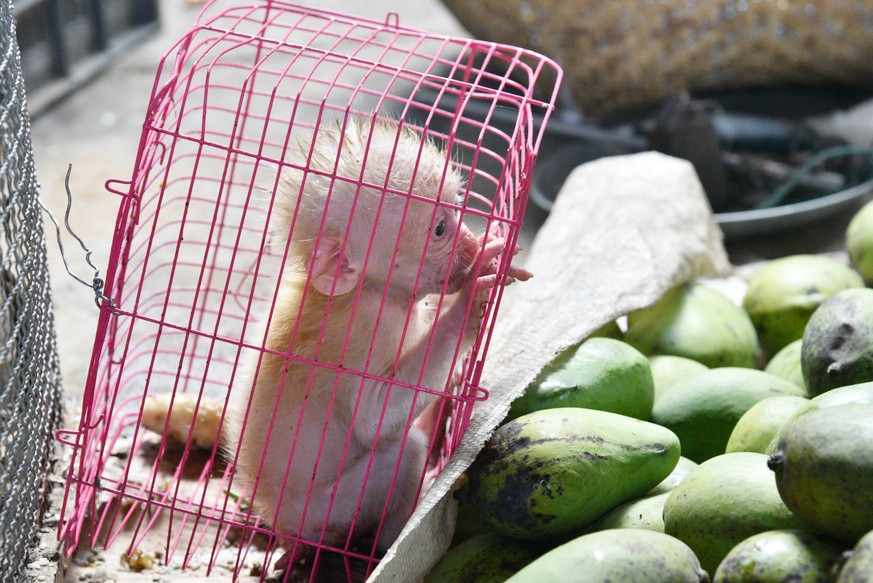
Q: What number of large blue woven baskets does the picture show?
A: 0